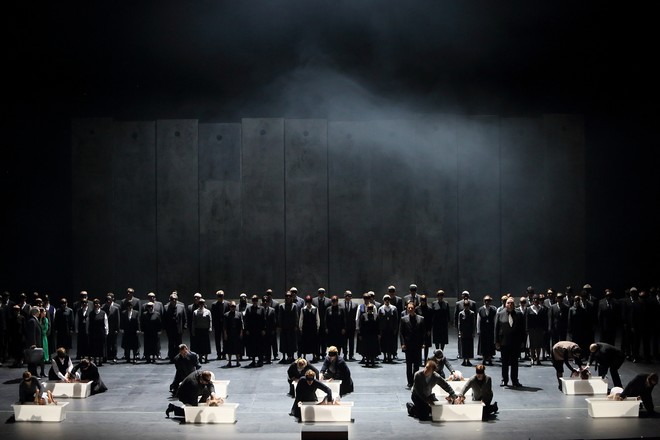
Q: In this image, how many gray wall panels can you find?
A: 12